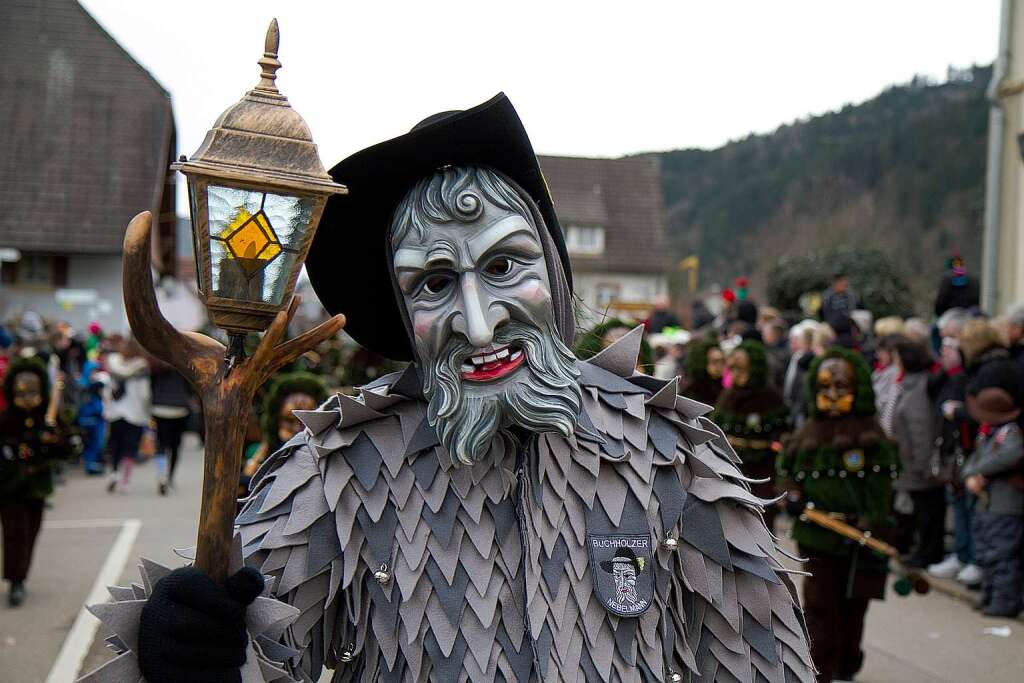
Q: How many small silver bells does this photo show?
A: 4